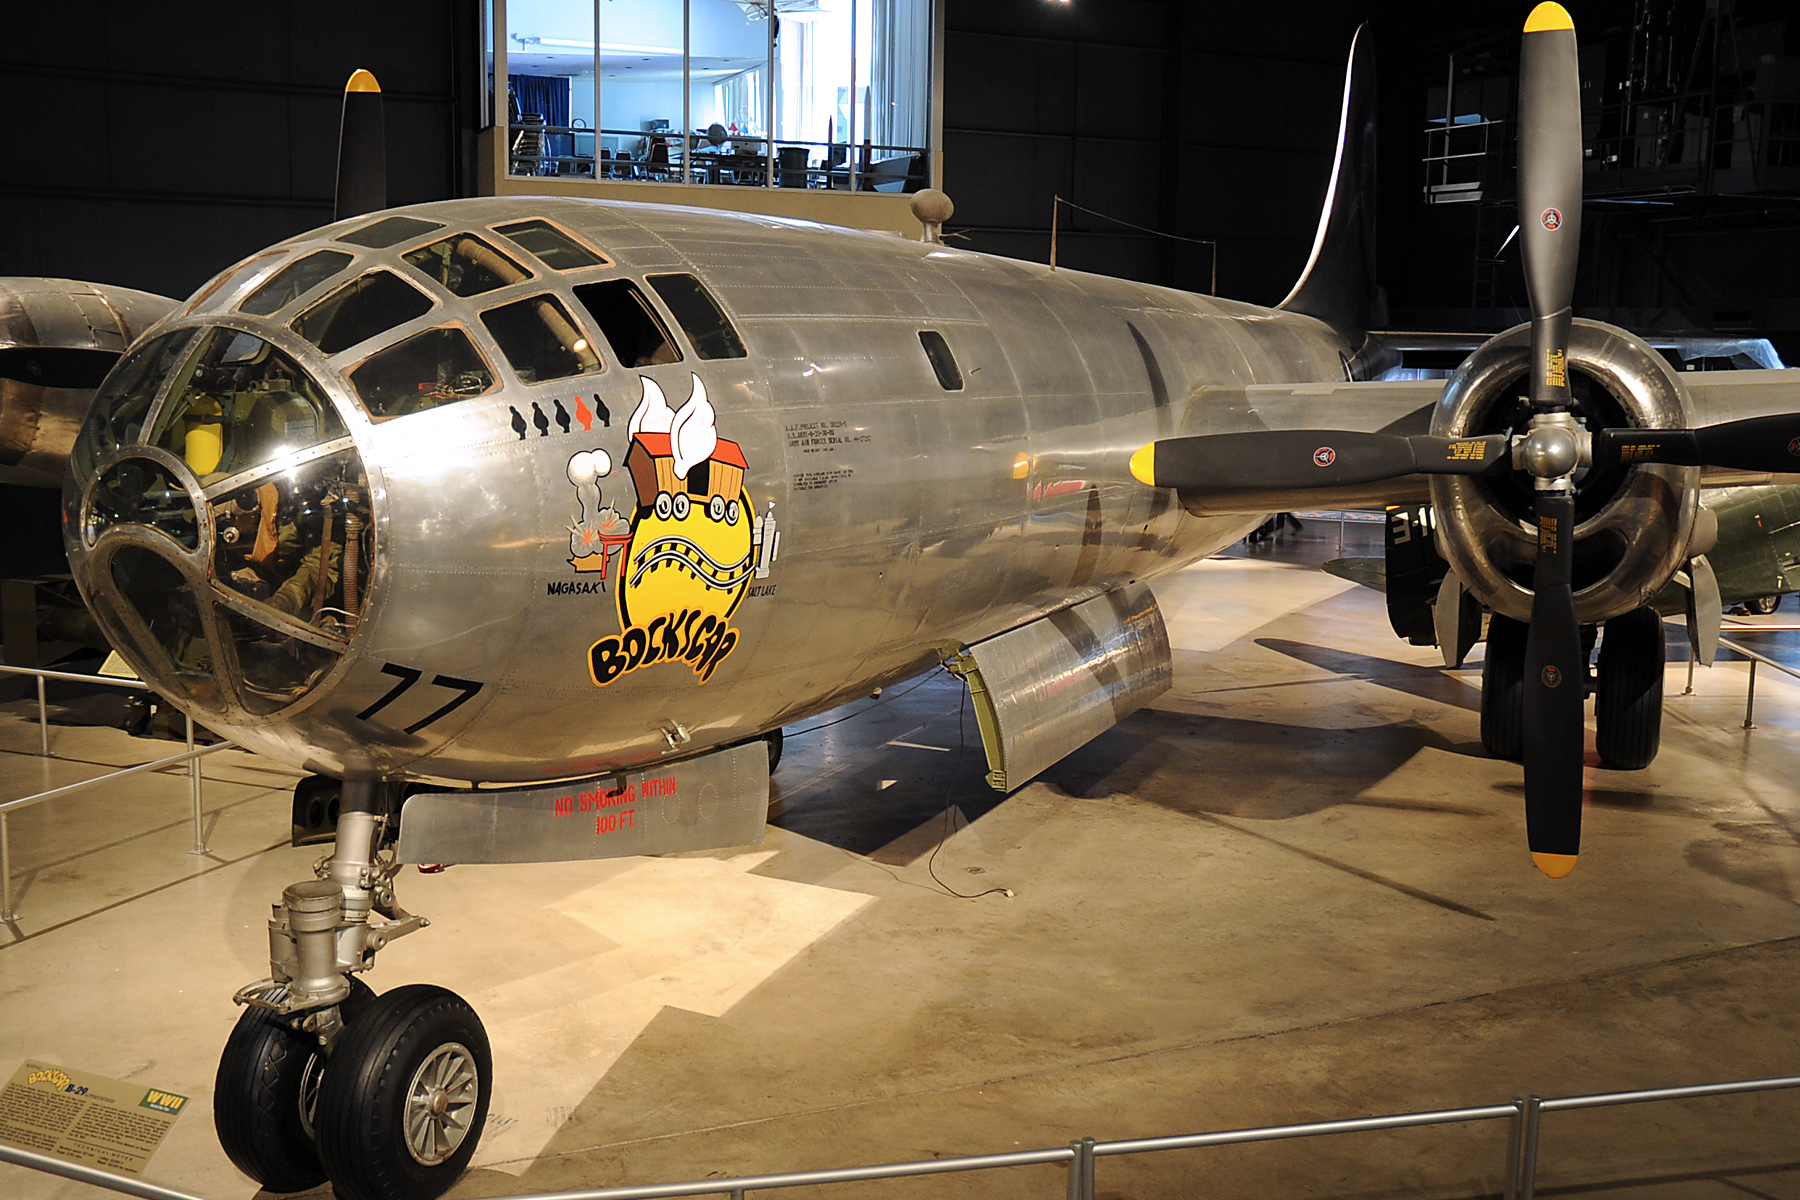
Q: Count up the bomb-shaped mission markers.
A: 5